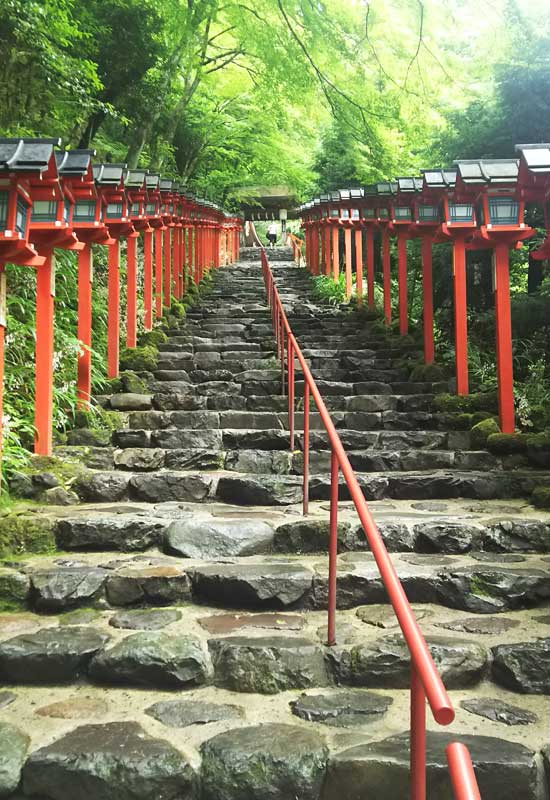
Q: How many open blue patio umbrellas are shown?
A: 0